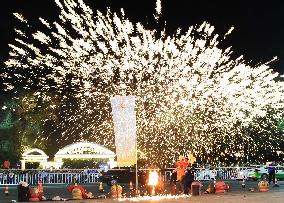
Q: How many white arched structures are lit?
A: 2